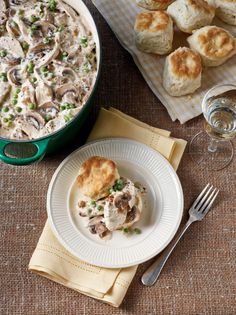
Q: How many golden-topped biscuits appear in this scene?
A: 7